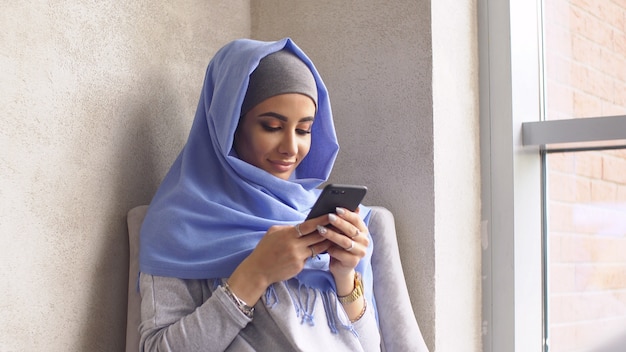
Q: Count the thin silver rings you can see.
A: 4